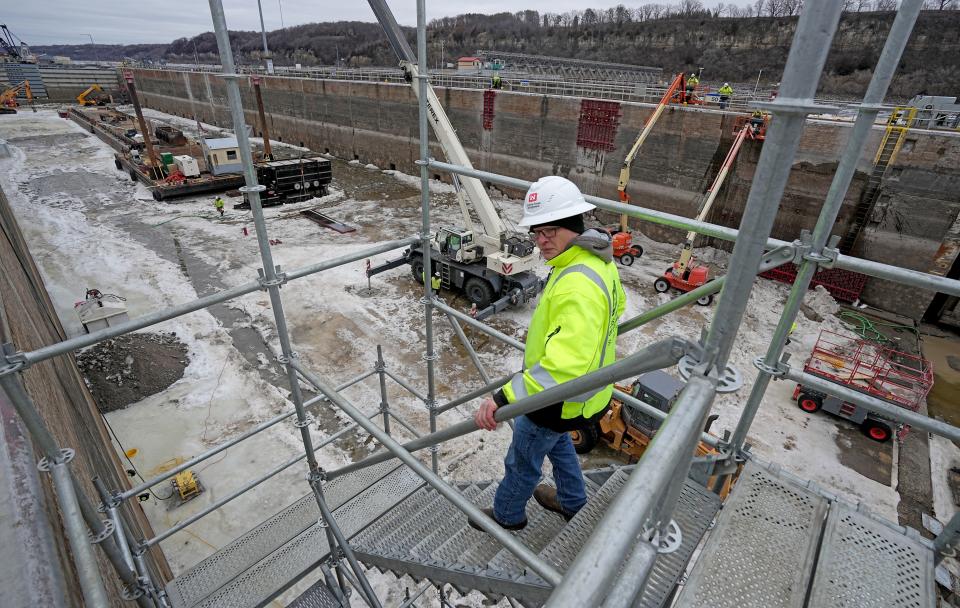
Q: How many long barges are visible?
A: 1